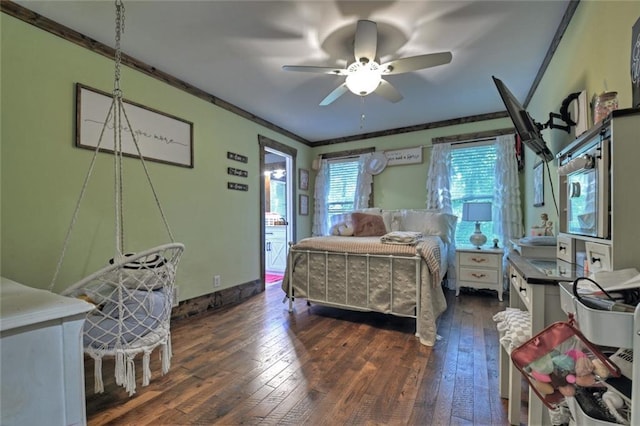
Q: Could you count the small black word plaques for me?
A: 3